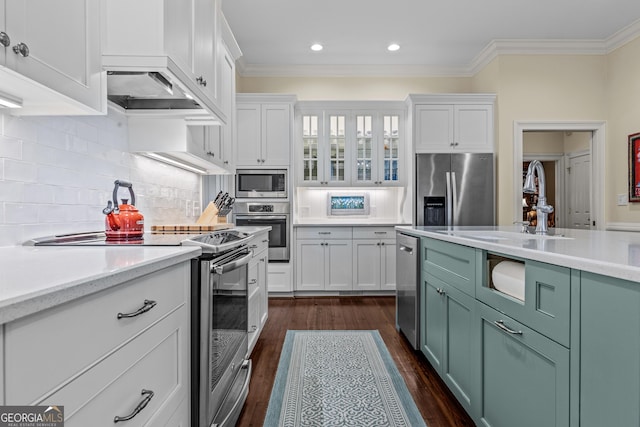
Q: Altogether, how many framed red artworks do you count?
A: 1